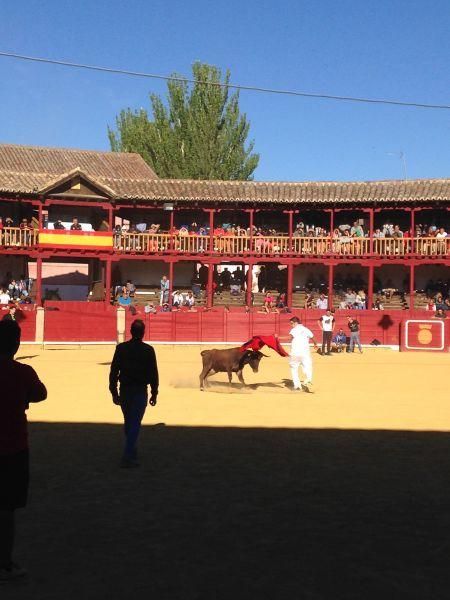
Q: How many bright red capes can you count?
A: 1